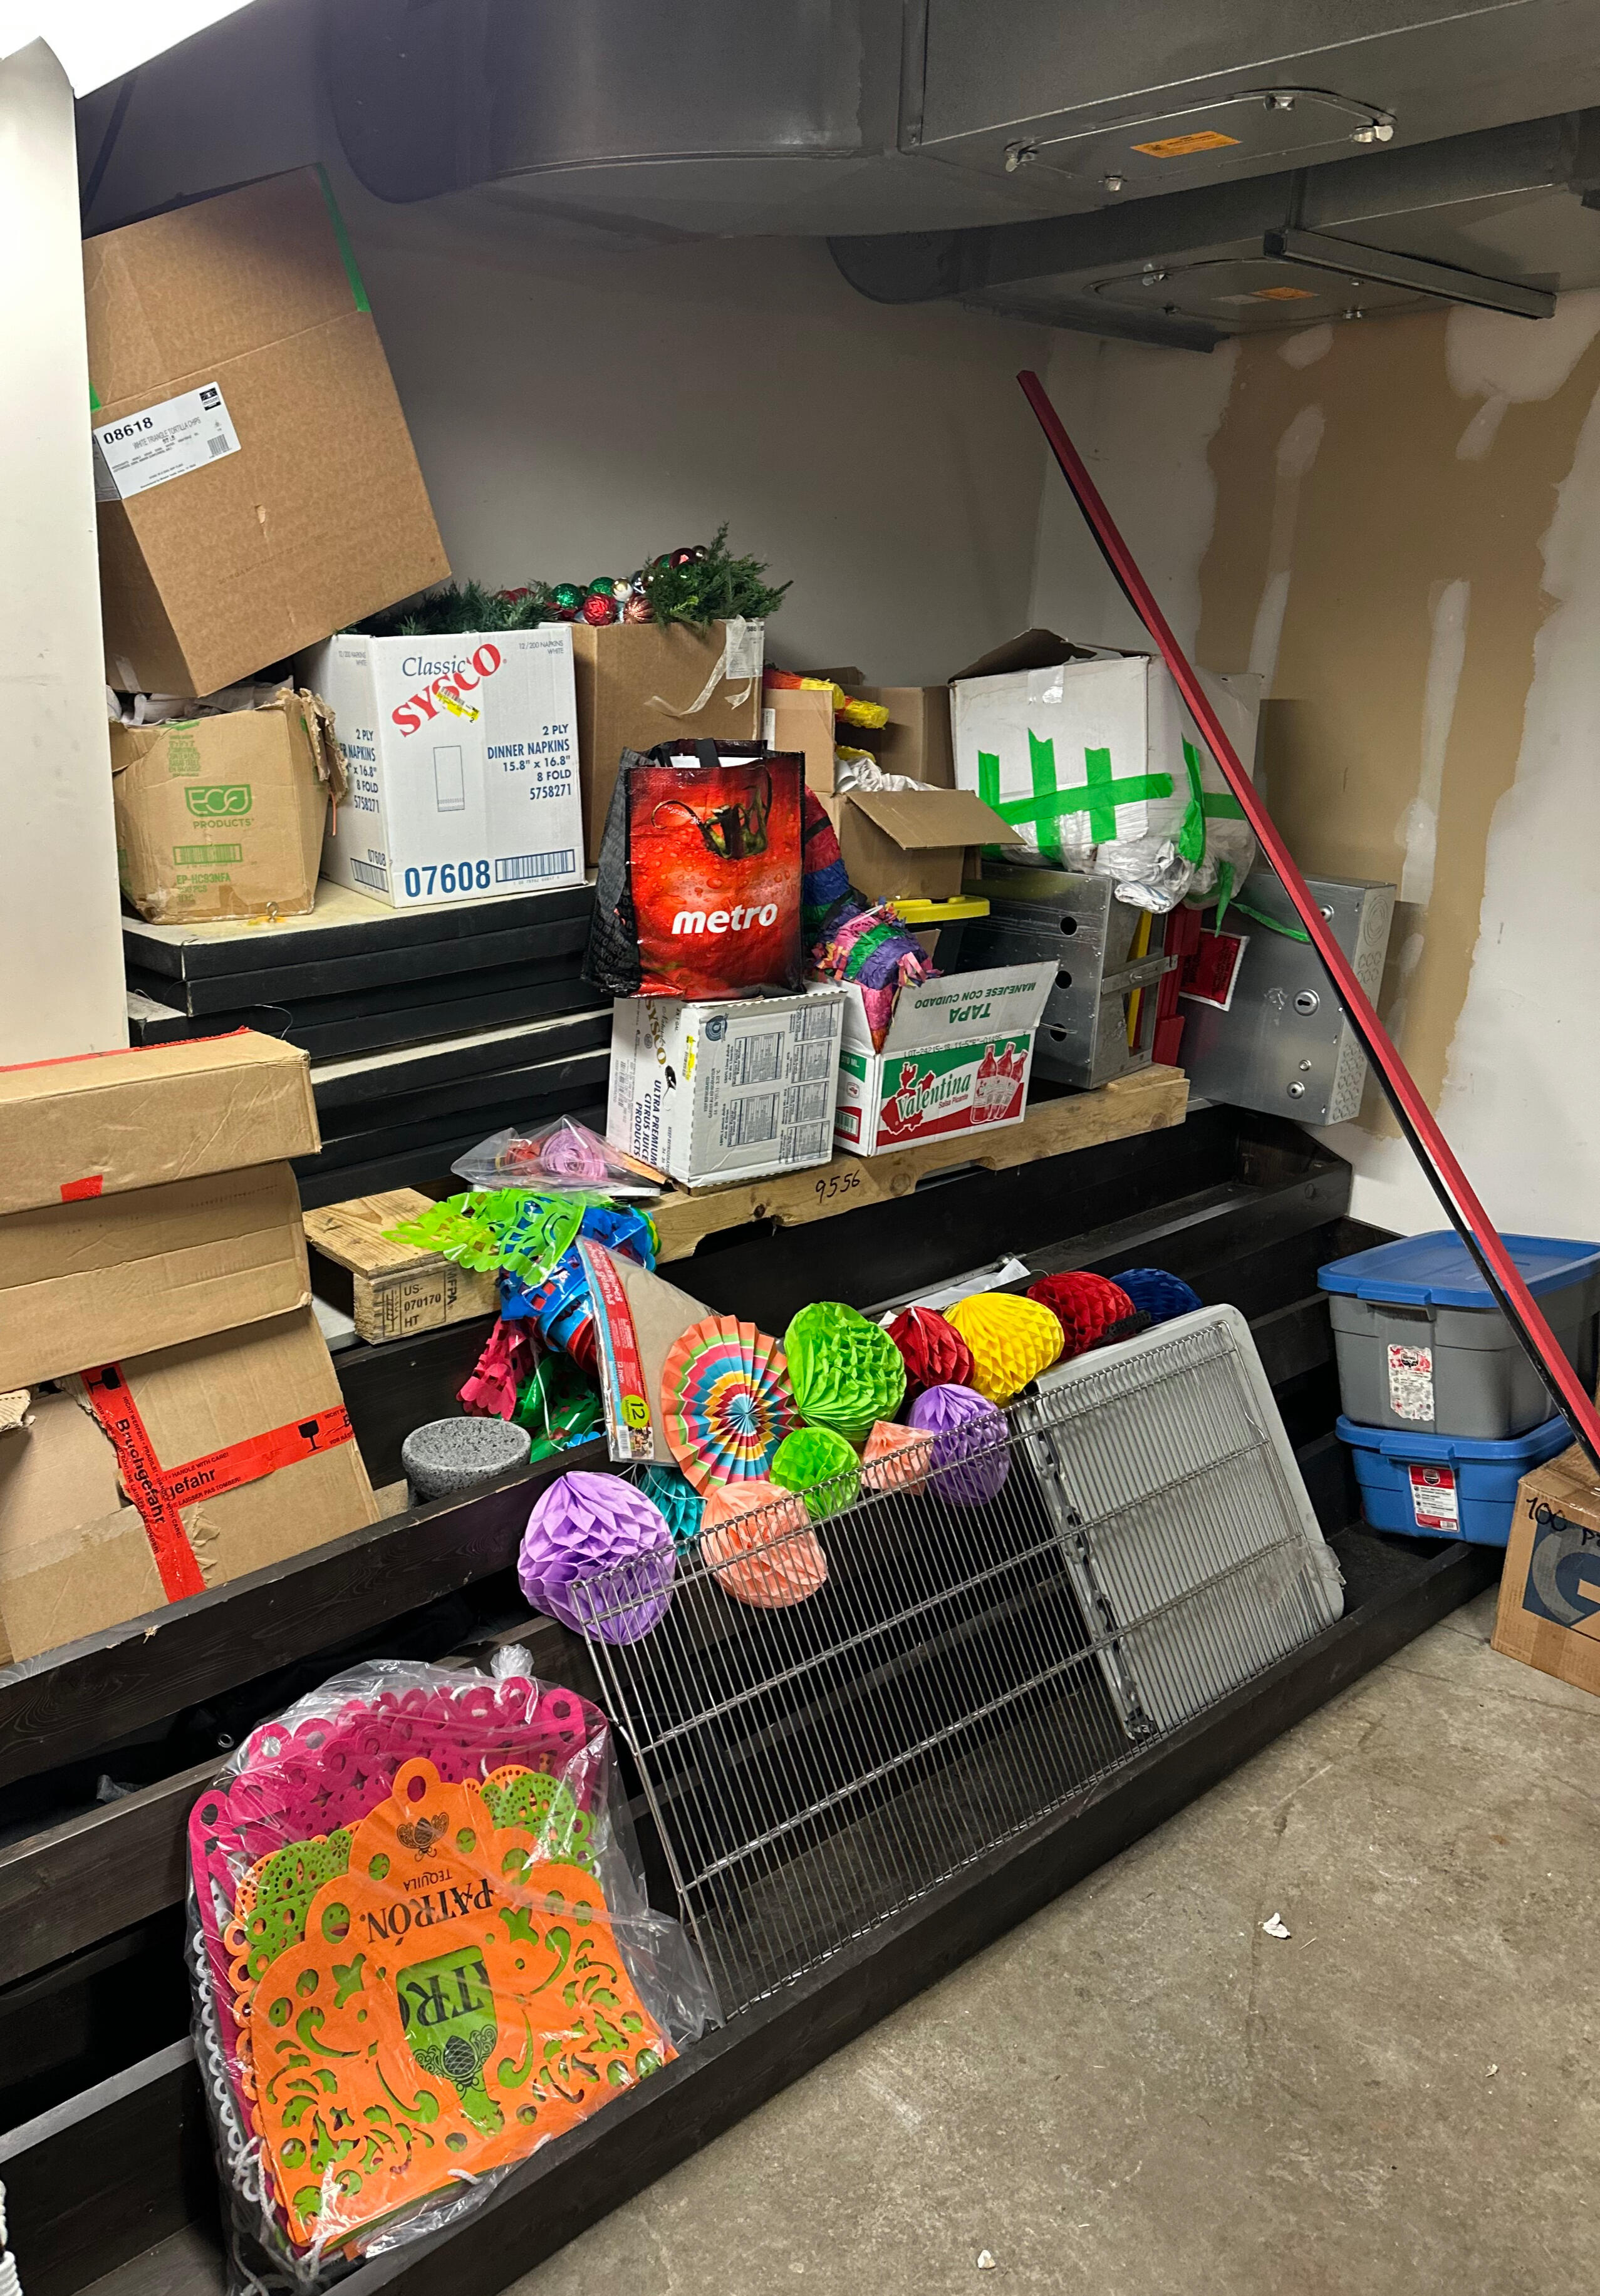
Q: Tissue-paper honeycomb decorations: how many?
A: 11